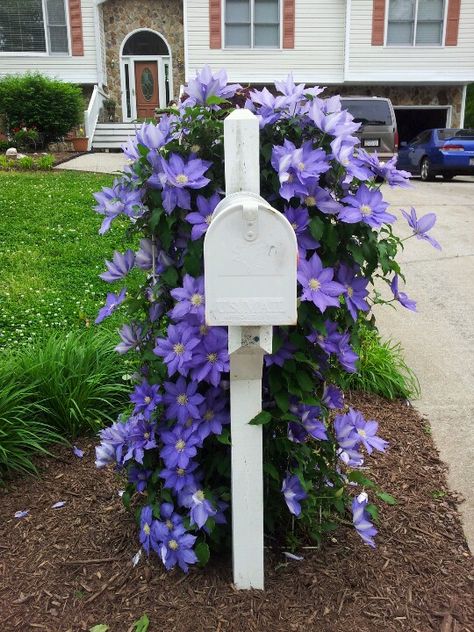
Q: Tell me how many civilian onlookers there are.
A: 0